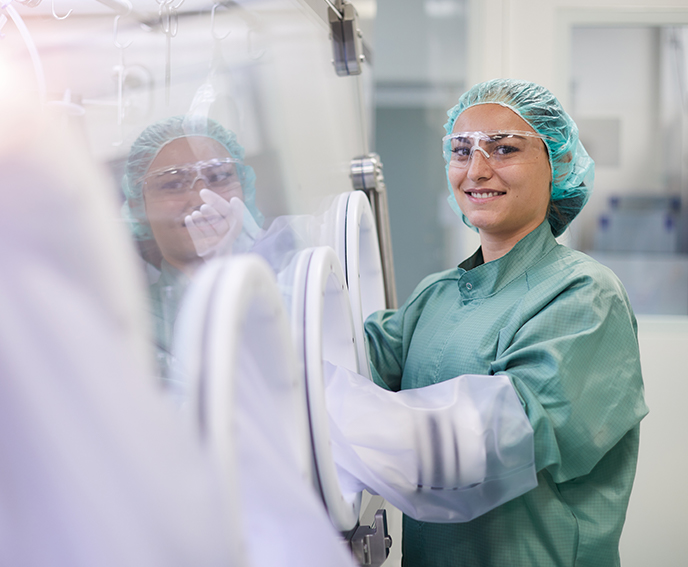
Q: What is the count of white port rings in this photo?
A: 3